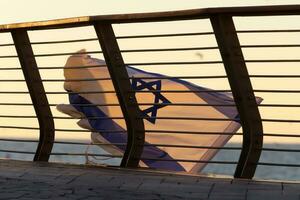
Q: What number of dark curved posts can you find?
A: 3